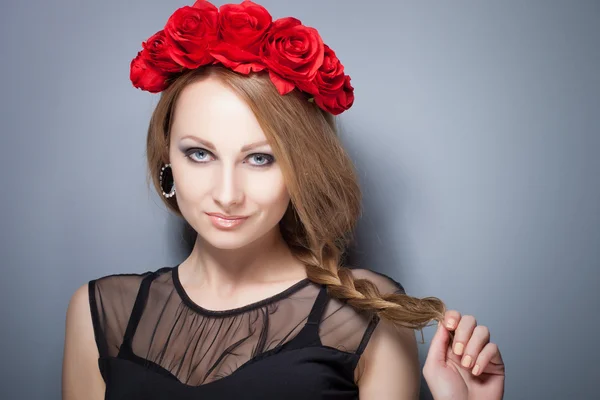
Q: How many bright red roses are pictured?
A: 7